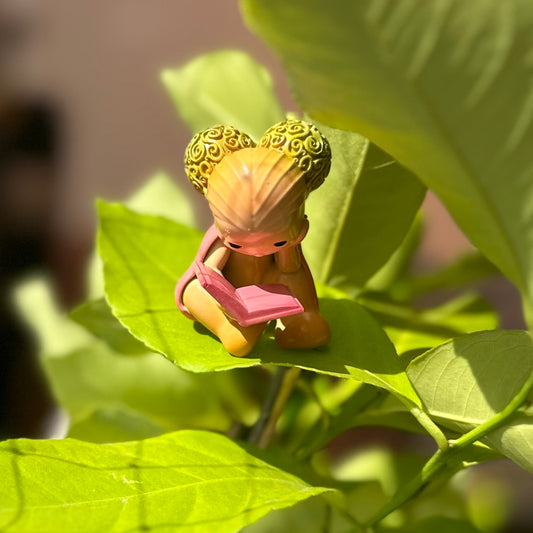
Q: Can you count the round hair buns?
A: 2